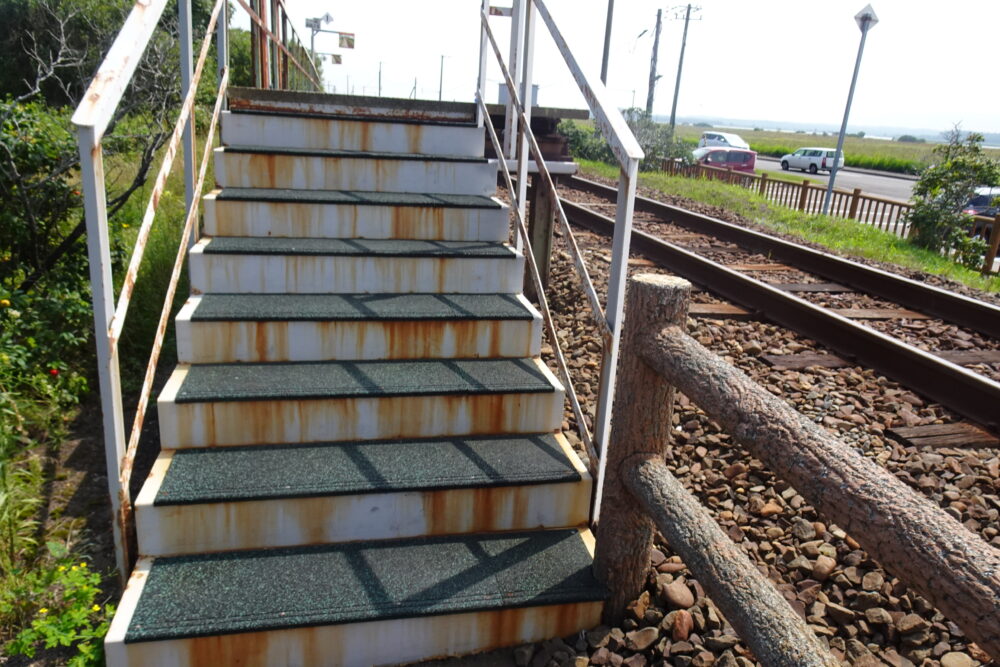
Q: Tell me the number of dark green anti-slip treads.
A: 8